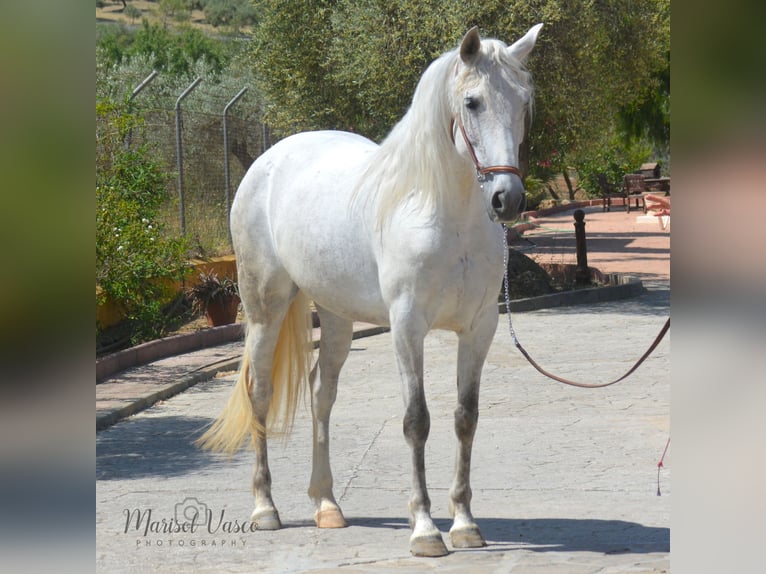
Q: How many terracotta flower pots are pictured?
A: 1